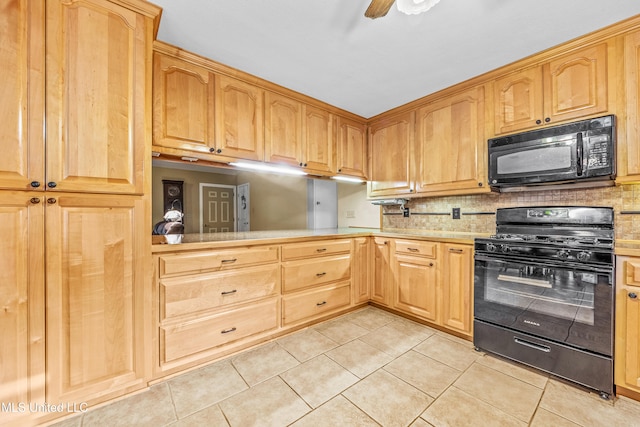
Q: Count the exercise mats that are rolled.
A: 0